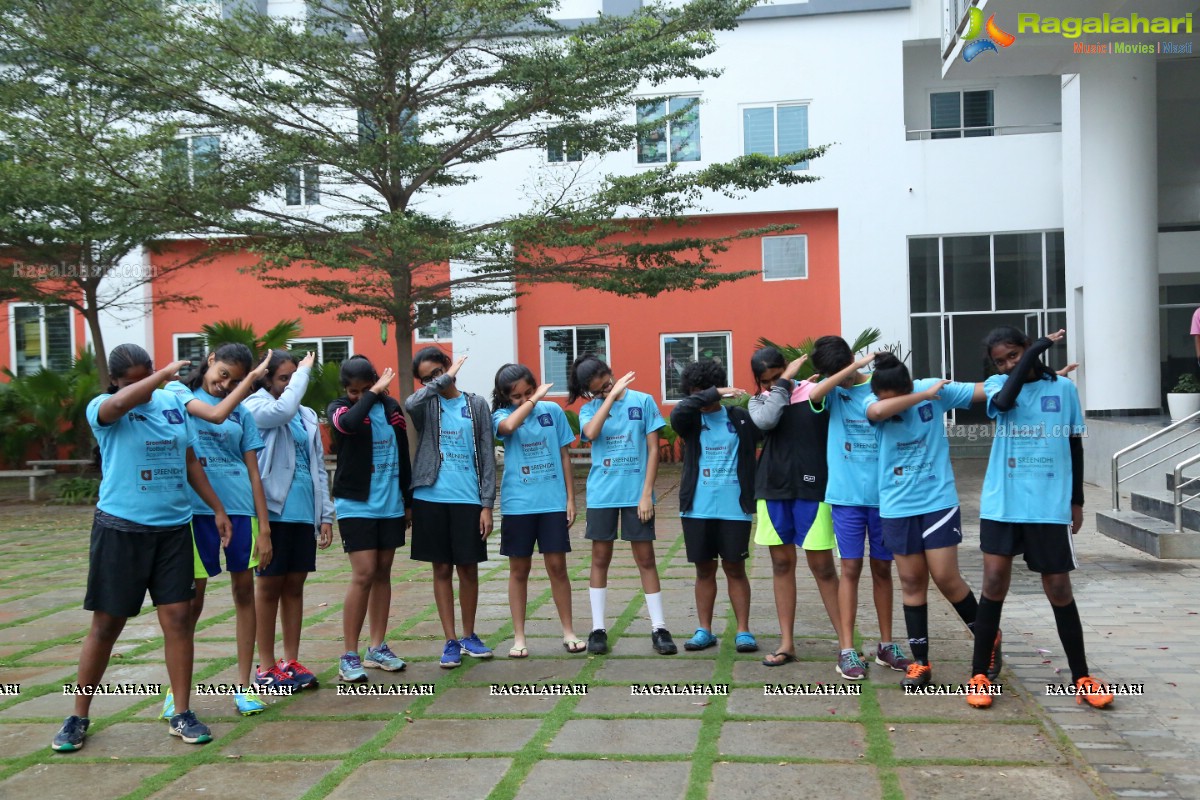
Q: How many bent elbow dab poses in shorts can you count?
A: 12